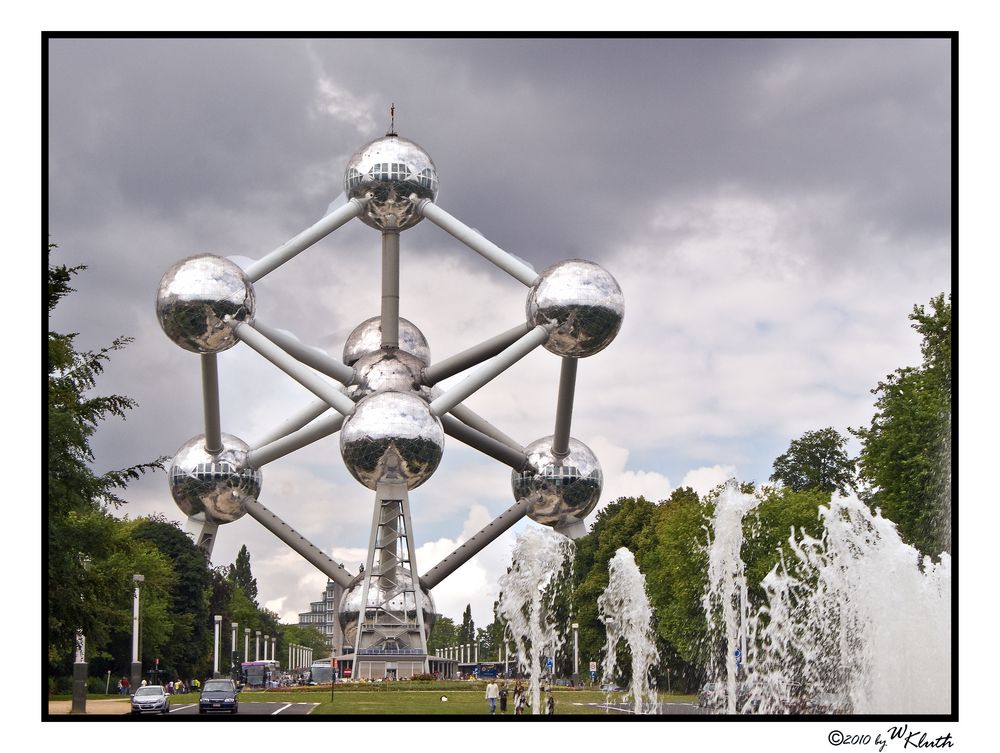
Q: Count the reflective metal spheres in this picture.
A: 9